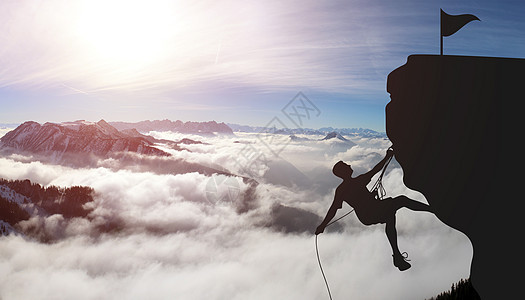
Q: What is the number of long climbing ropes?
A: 1